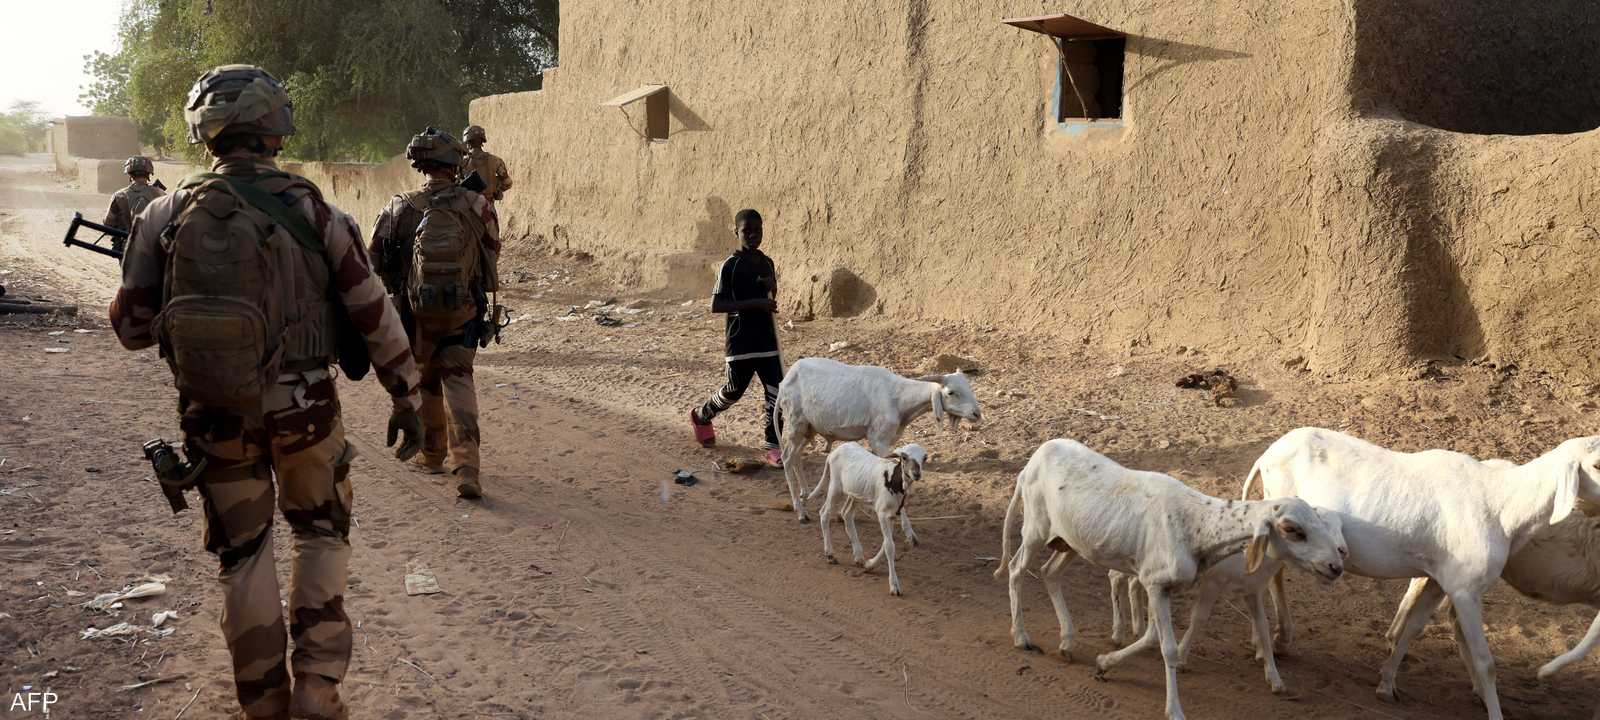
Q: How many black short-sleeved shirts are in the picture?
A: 1